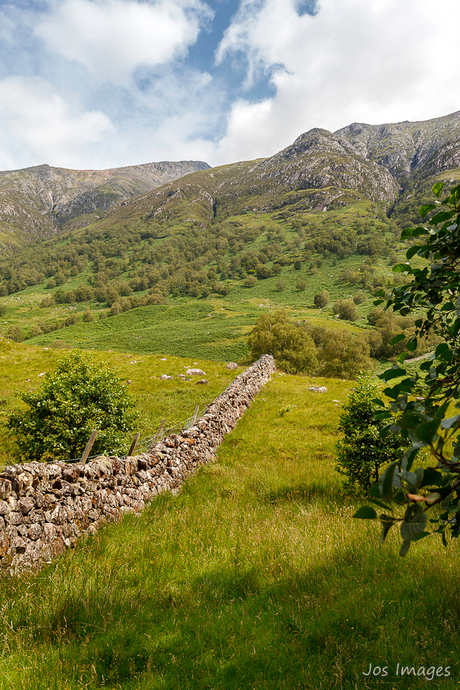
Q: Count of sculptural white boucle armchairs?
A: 0